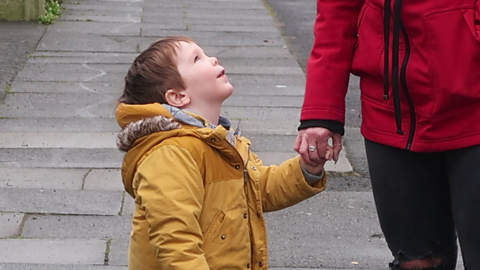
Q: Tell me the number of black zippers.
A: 1